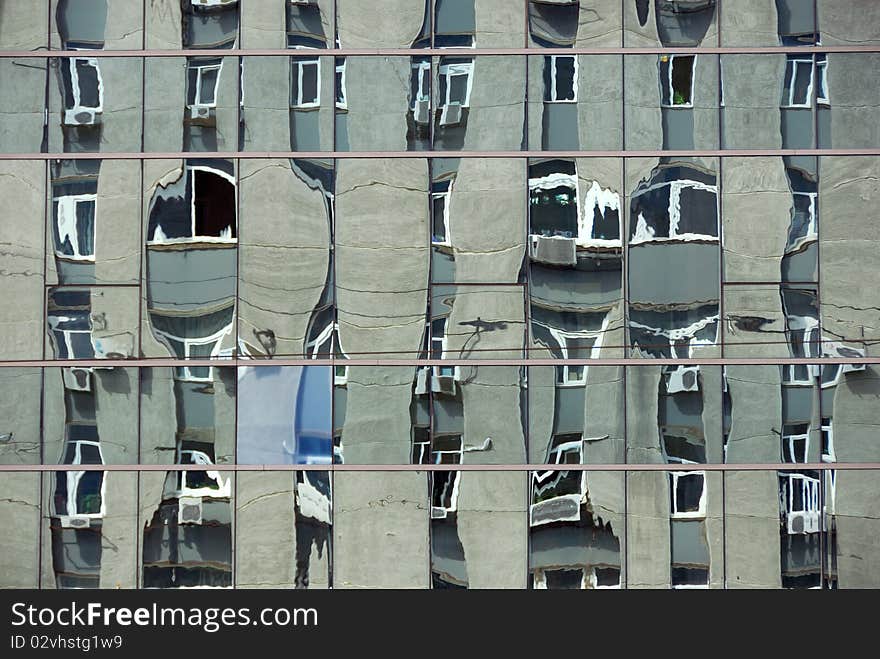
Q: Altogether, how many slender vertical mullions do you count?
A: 9